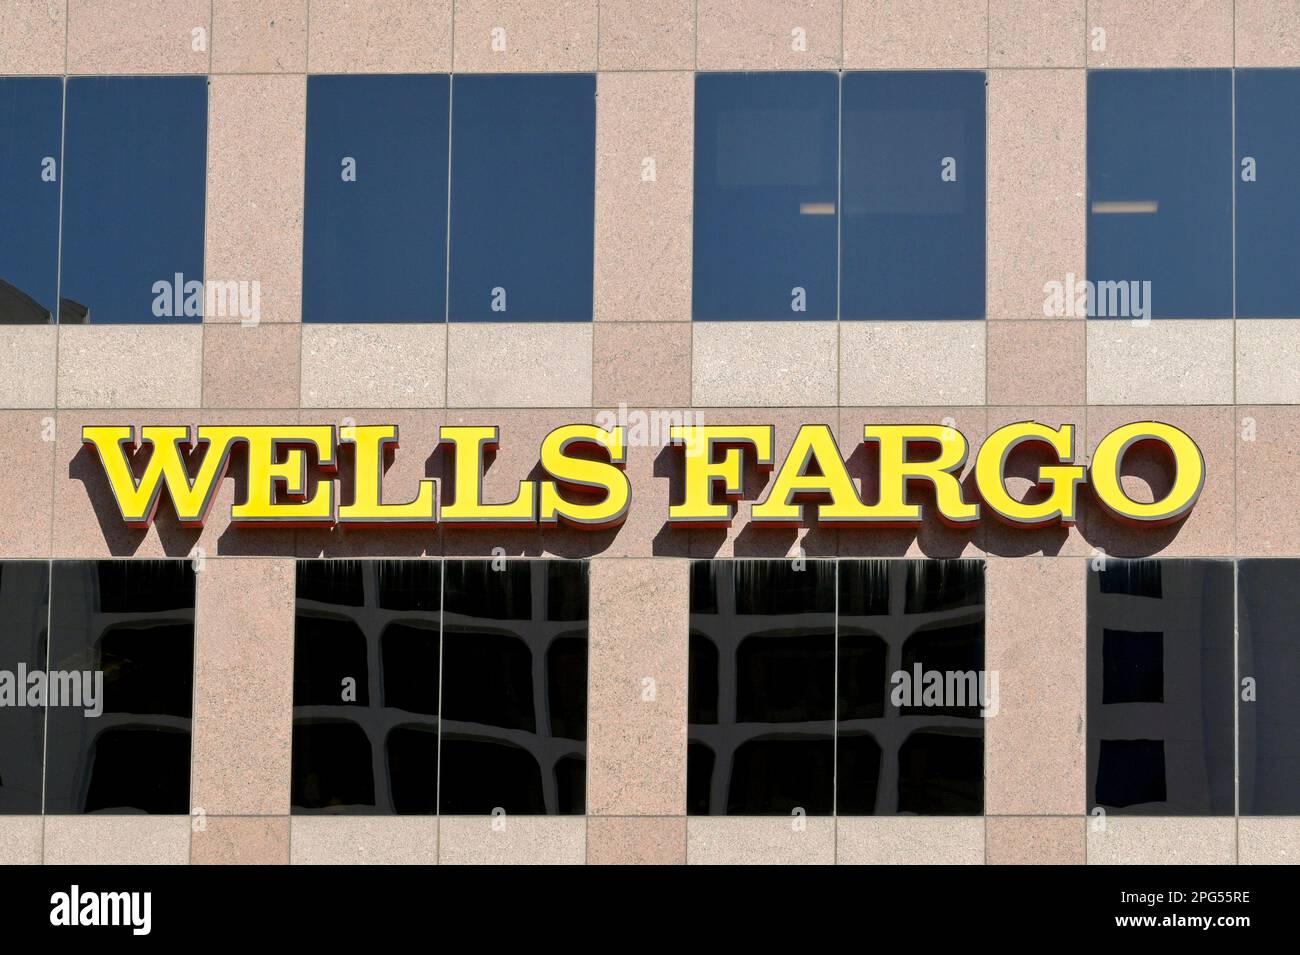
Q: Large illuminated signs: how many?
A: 1